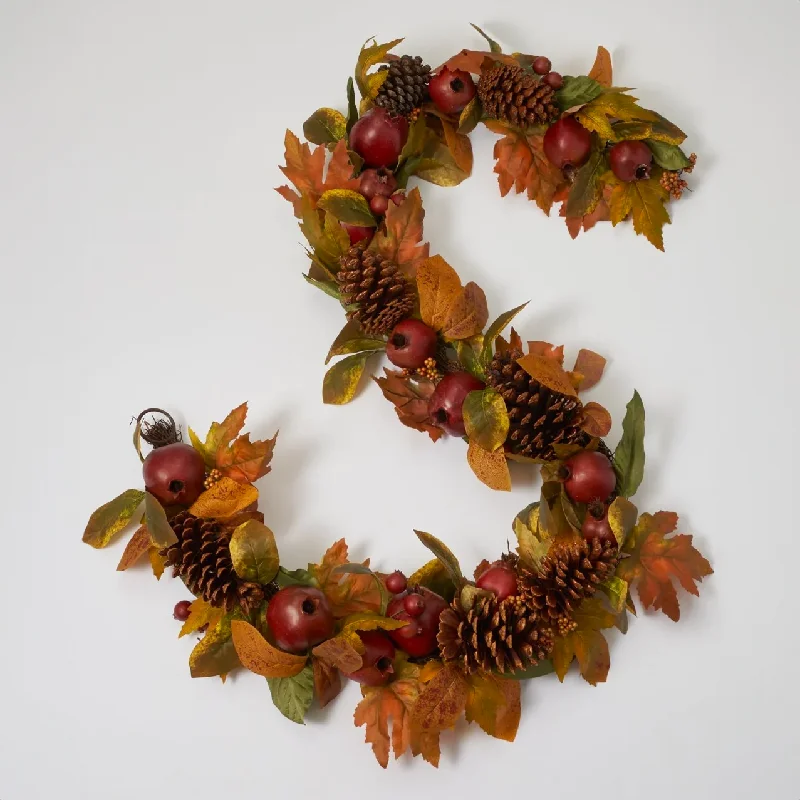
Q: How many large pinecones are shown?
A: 7